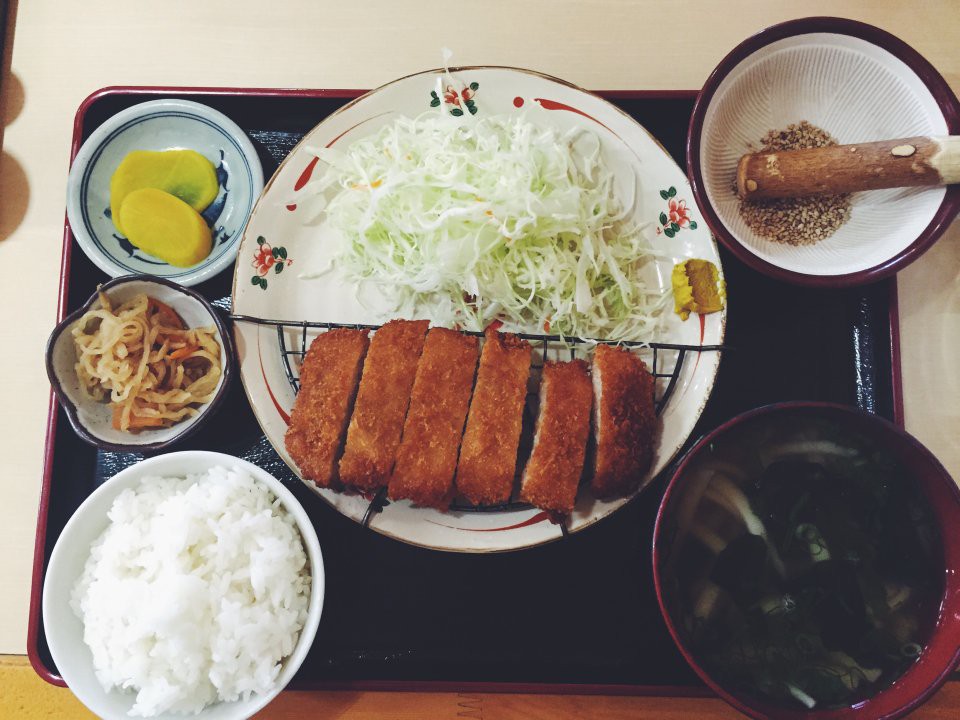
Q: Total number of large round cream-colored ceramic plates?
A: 1